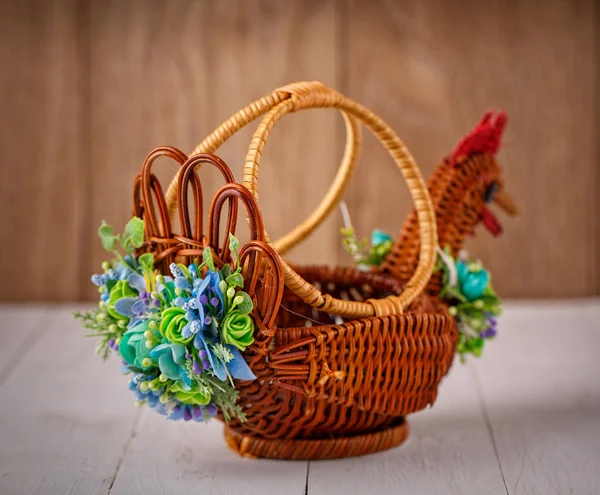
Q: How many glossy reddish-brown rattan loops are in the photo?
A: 5